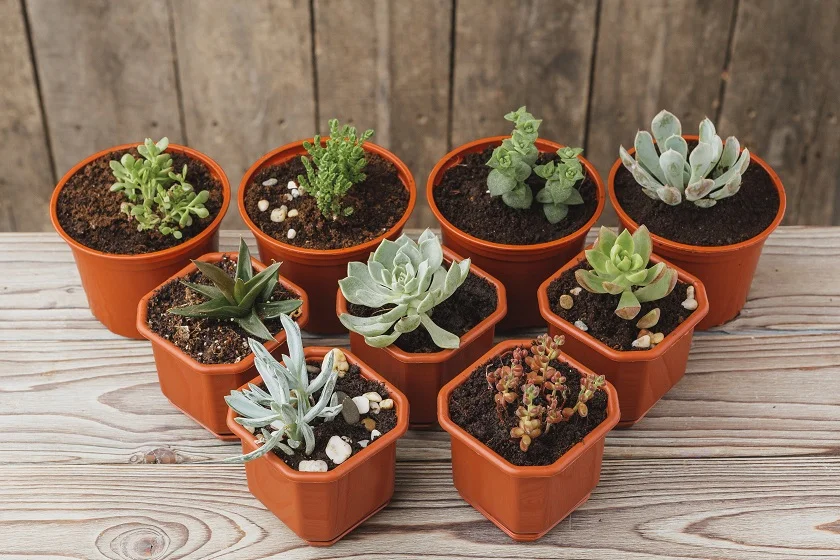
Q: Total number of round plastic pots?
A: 4